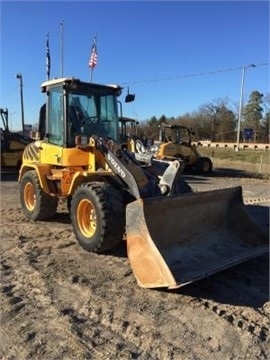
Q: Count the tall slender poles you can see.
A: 5